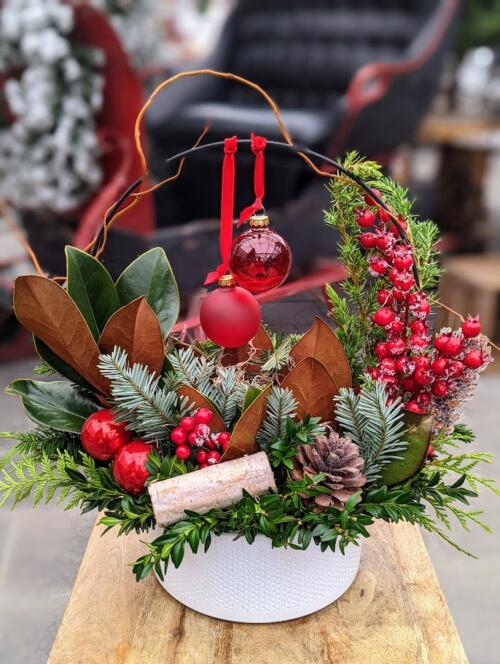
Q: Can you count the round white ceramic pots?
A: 1